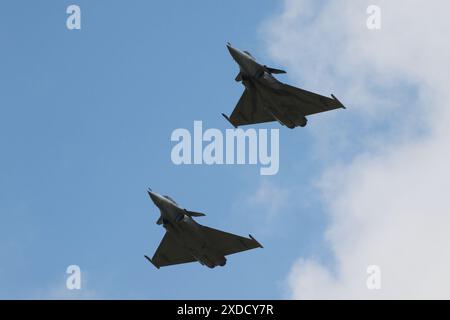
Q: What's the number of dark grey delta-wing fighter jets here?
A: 2